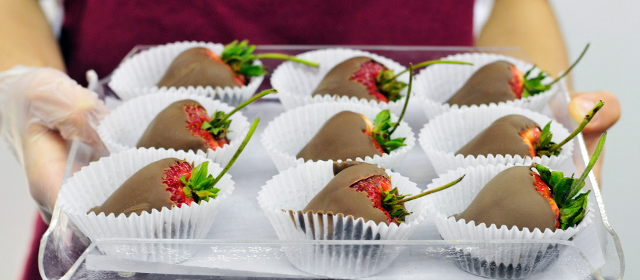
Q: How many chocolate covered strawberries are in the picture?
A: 9